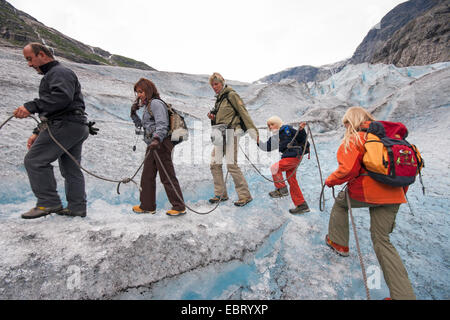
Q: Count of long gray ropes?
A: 1